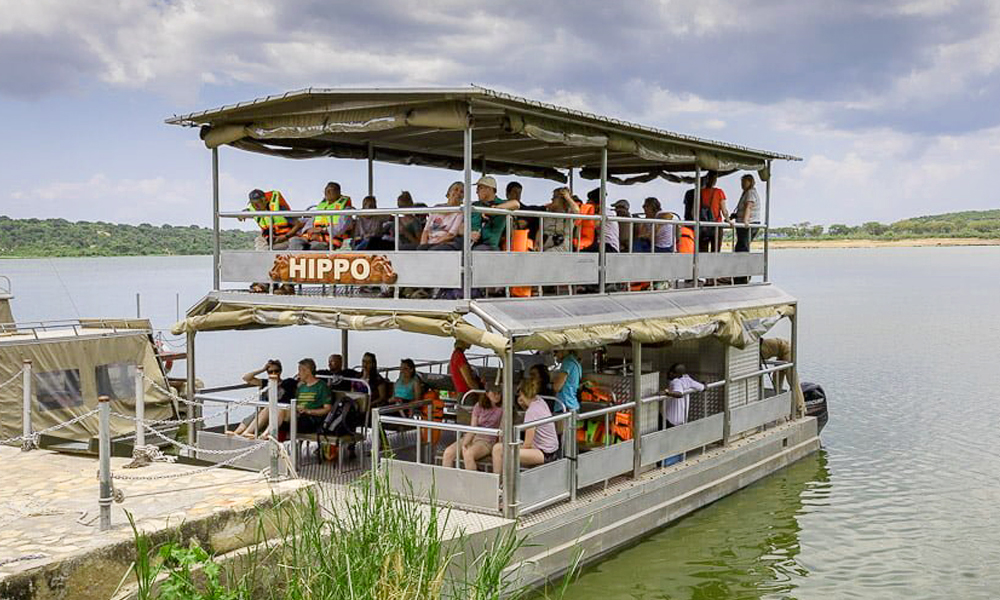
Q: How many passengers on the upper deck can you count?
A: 15